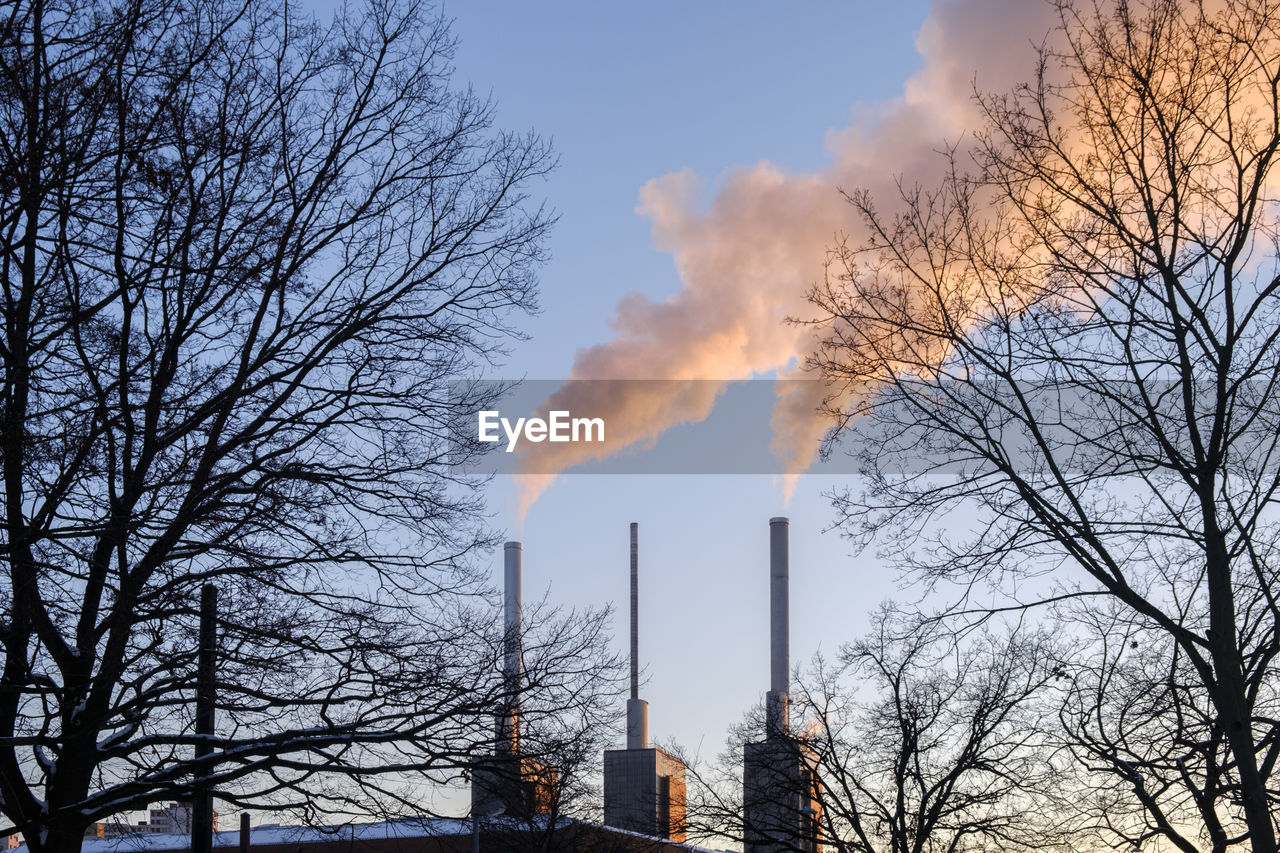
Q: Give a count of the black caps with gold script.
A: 0